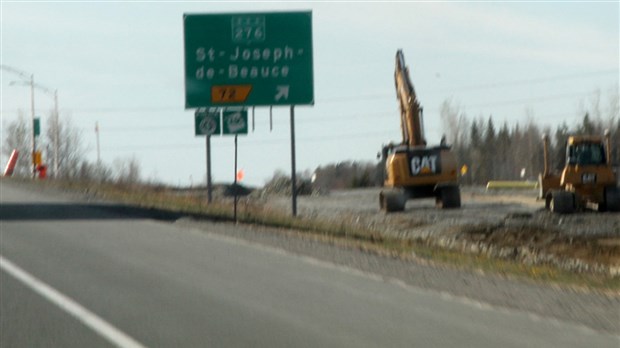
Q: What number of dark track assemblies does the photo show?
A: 4